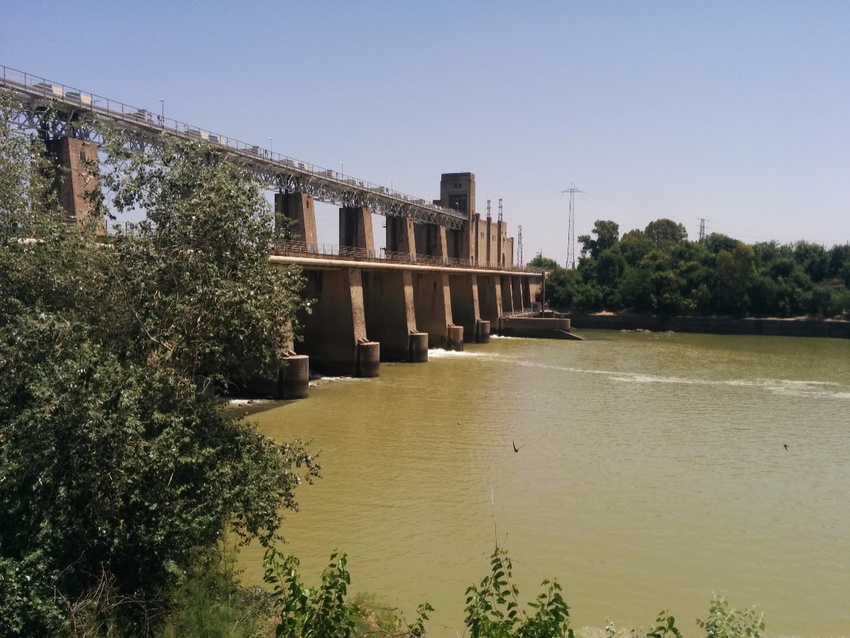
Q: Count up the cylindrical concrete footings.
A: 5